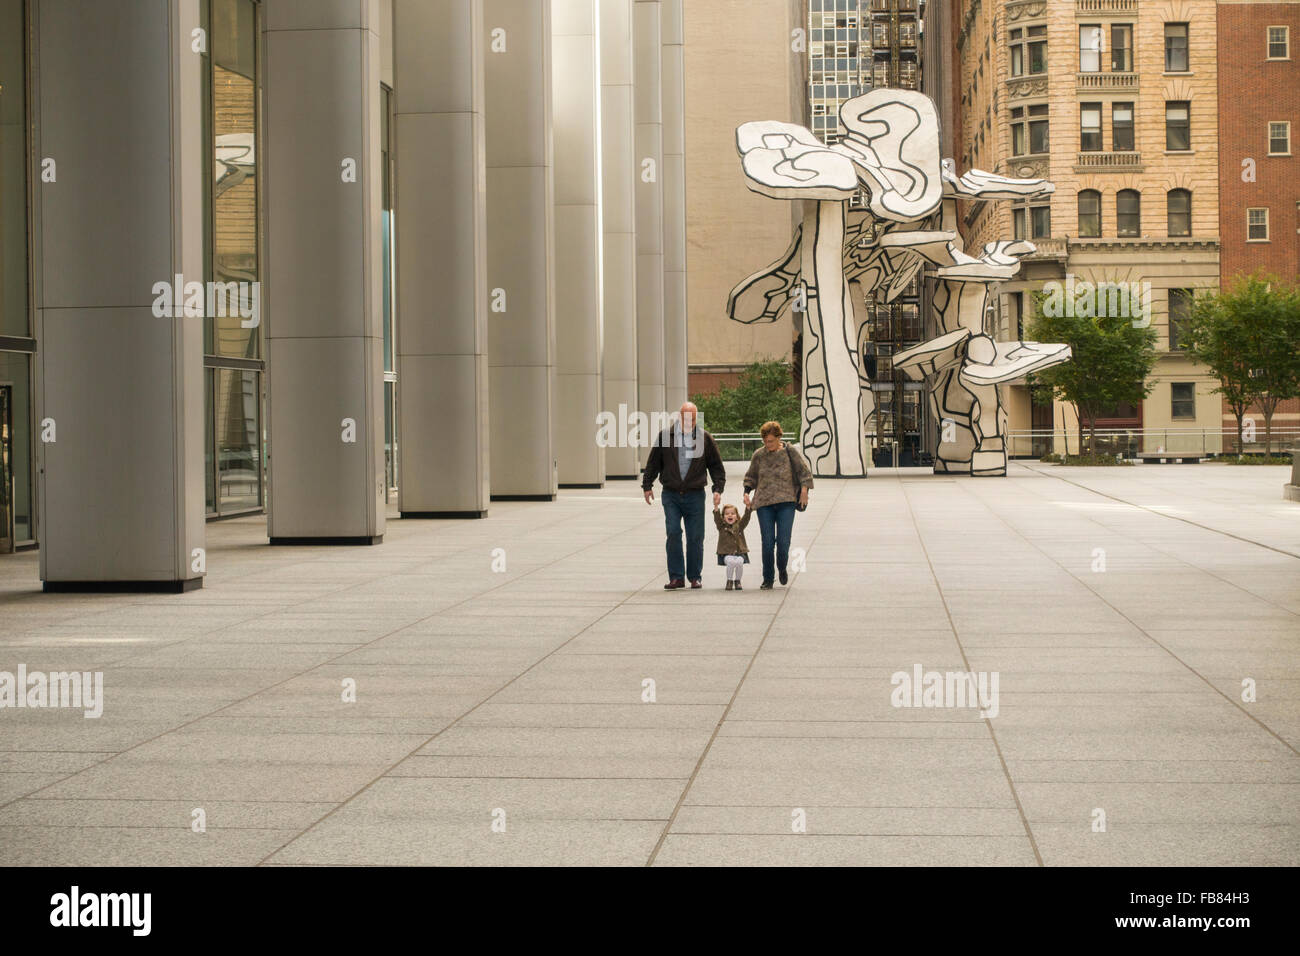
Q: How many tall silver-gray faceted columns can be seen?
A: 8